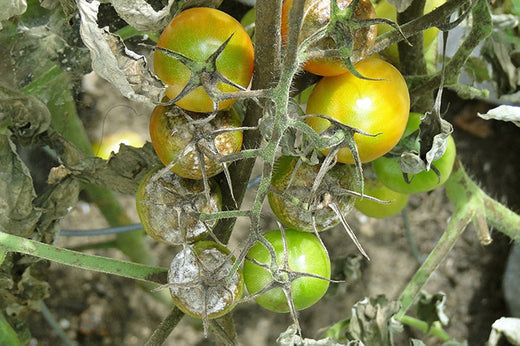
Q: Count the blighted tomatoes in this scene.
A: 5